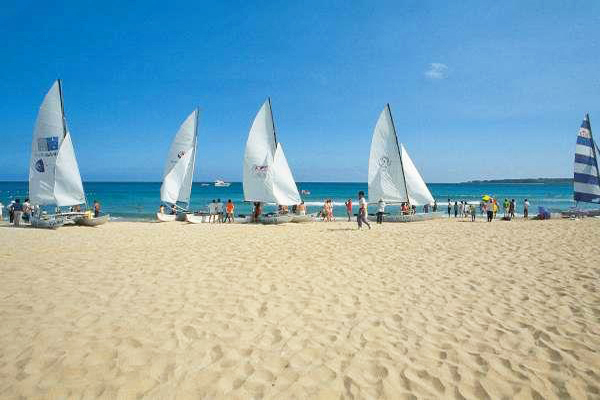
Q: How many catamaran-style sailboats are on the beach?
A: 5